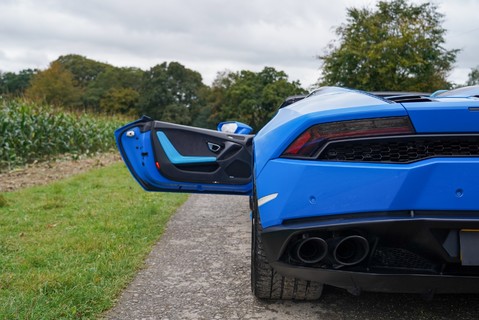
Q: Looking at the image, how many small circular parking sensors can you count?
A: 2